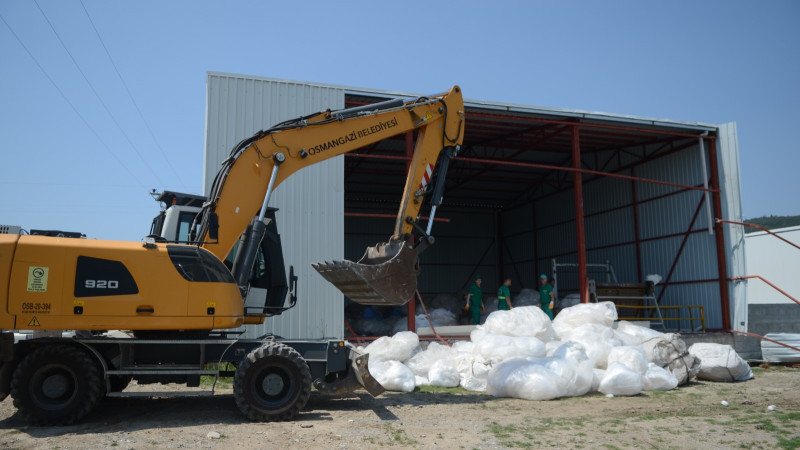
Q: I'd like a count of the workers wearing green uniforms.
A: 3